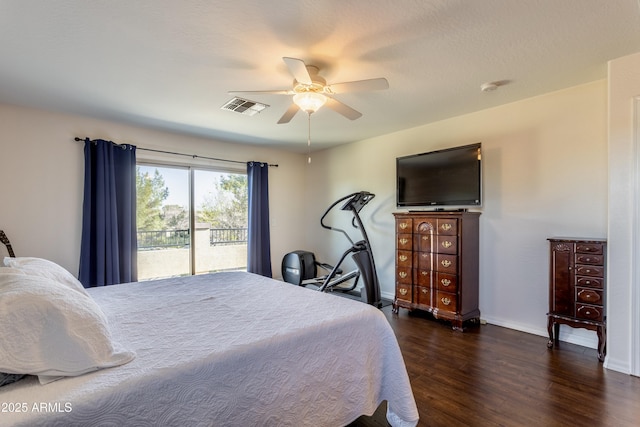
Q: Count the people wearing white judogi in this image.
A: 0